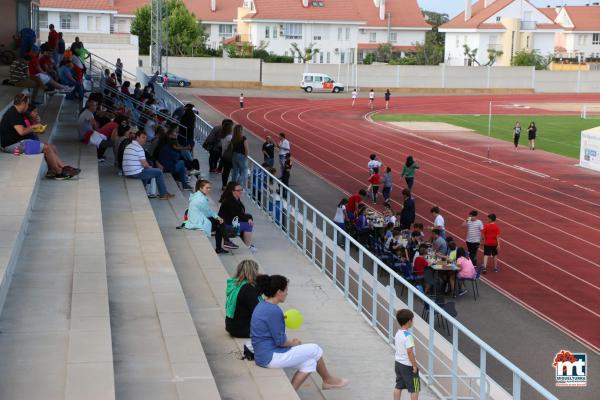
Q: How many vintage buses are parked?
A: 0